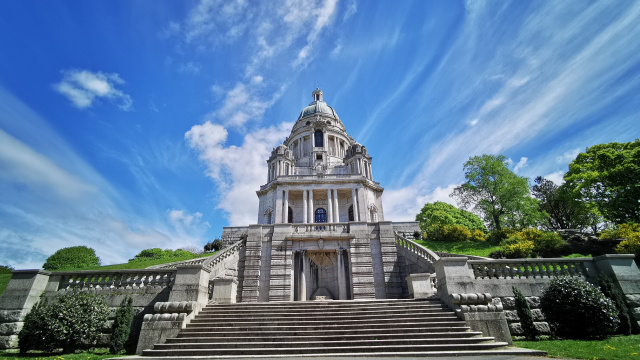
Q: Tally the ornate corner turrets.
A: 2